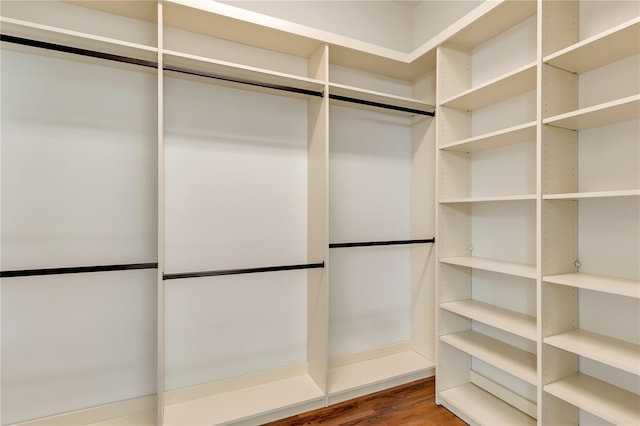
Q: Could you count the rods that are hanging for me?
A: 6